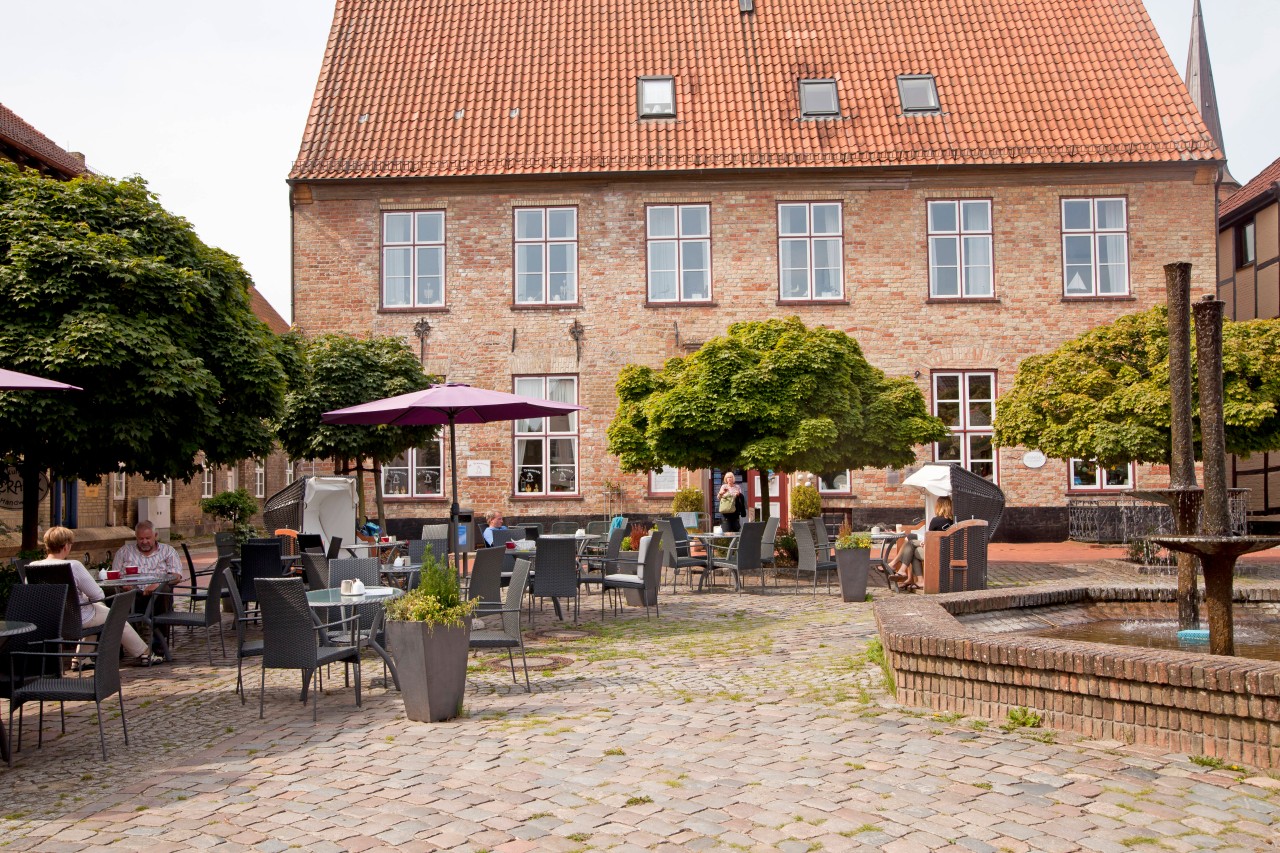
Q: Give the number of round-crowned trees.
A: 4